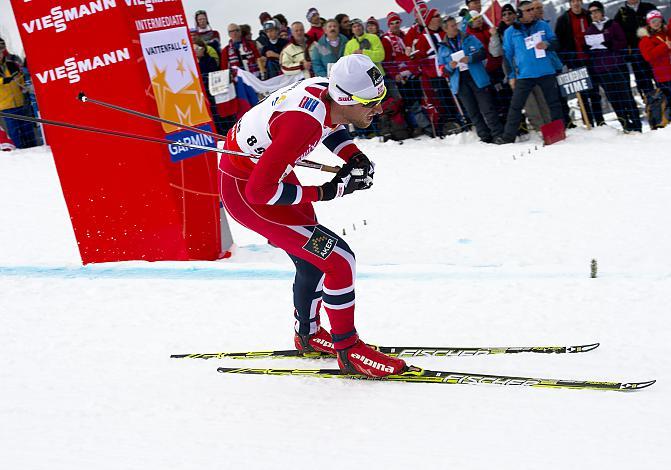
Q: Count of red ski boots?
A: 2